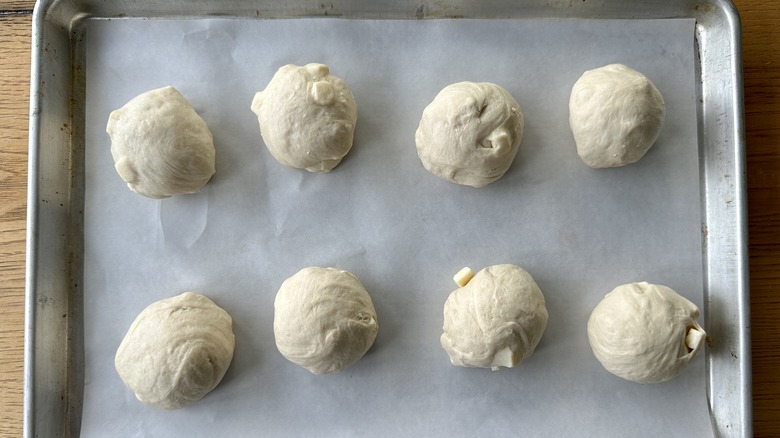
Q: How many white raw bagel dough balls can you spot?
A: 8